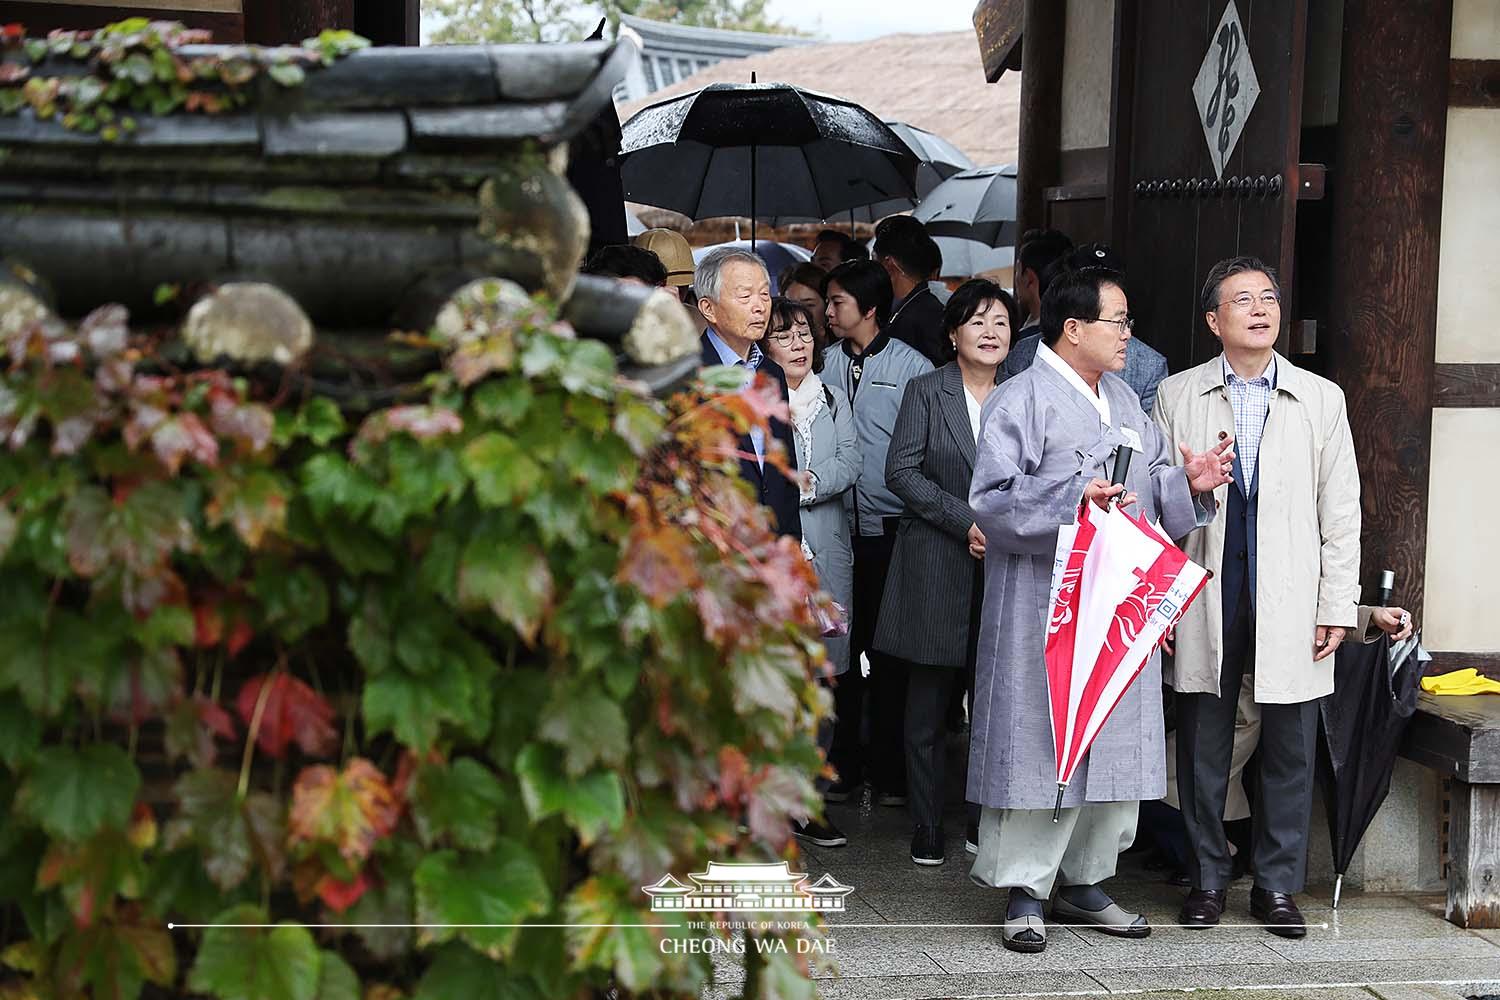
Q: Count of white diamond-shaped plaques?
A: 1